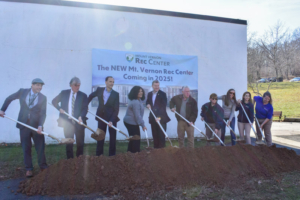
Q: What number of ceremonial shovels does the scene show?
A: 10